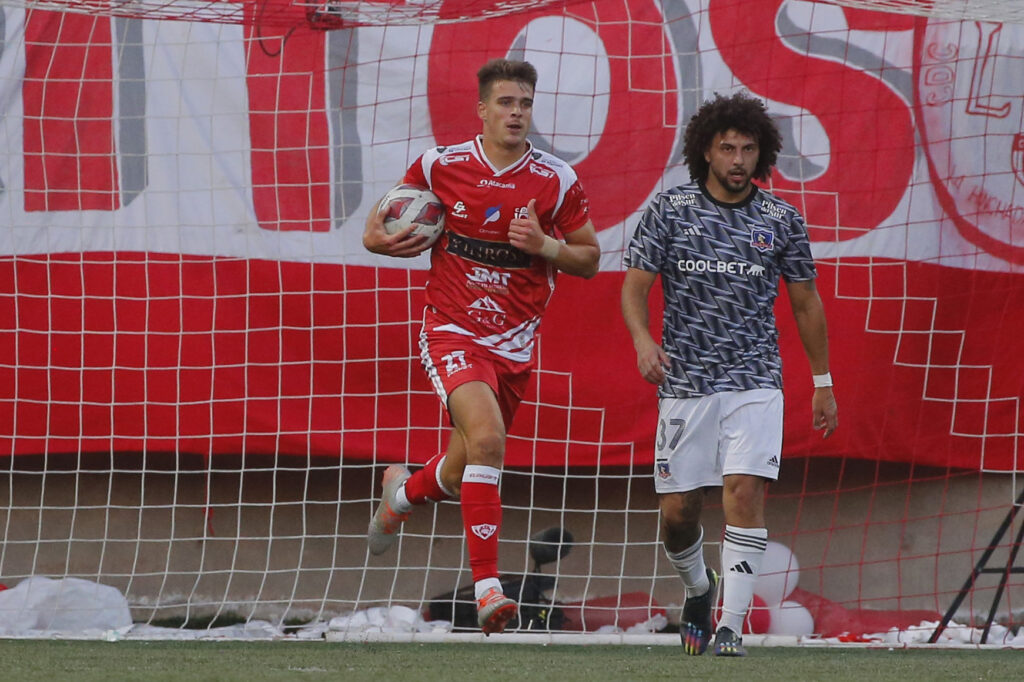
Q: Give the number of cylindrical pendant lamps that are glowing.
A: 0